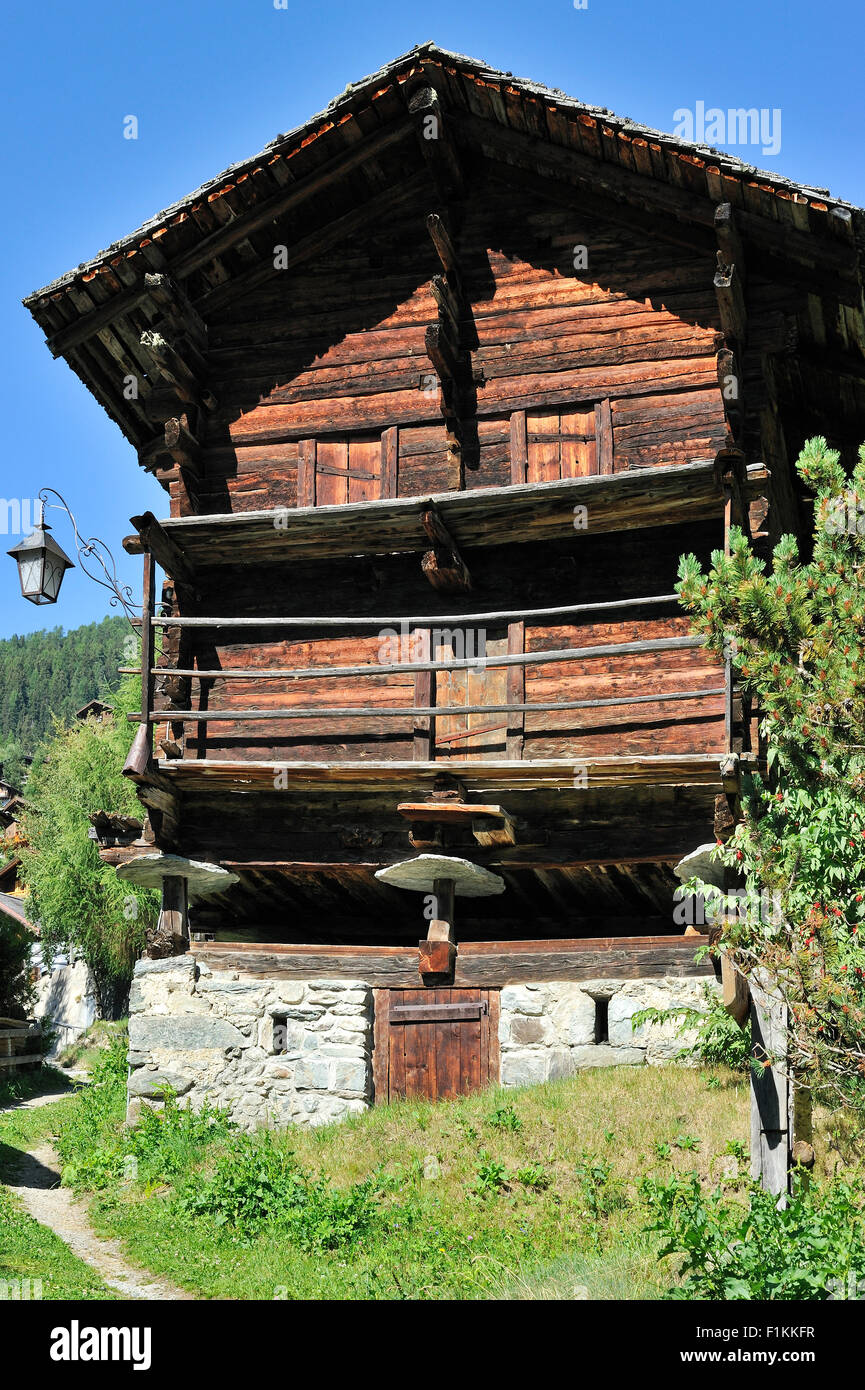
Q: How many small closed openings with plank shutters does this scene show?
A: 2